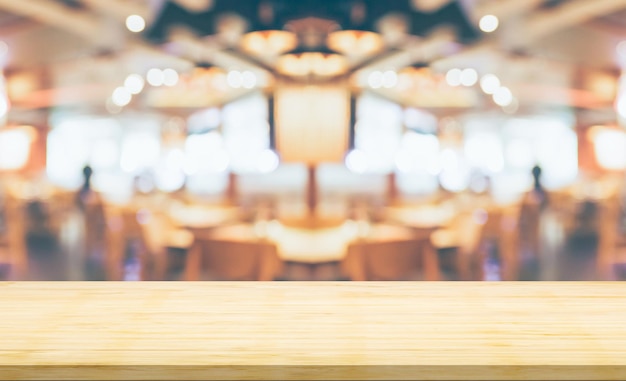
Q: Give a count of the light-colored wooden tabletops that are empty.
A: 1